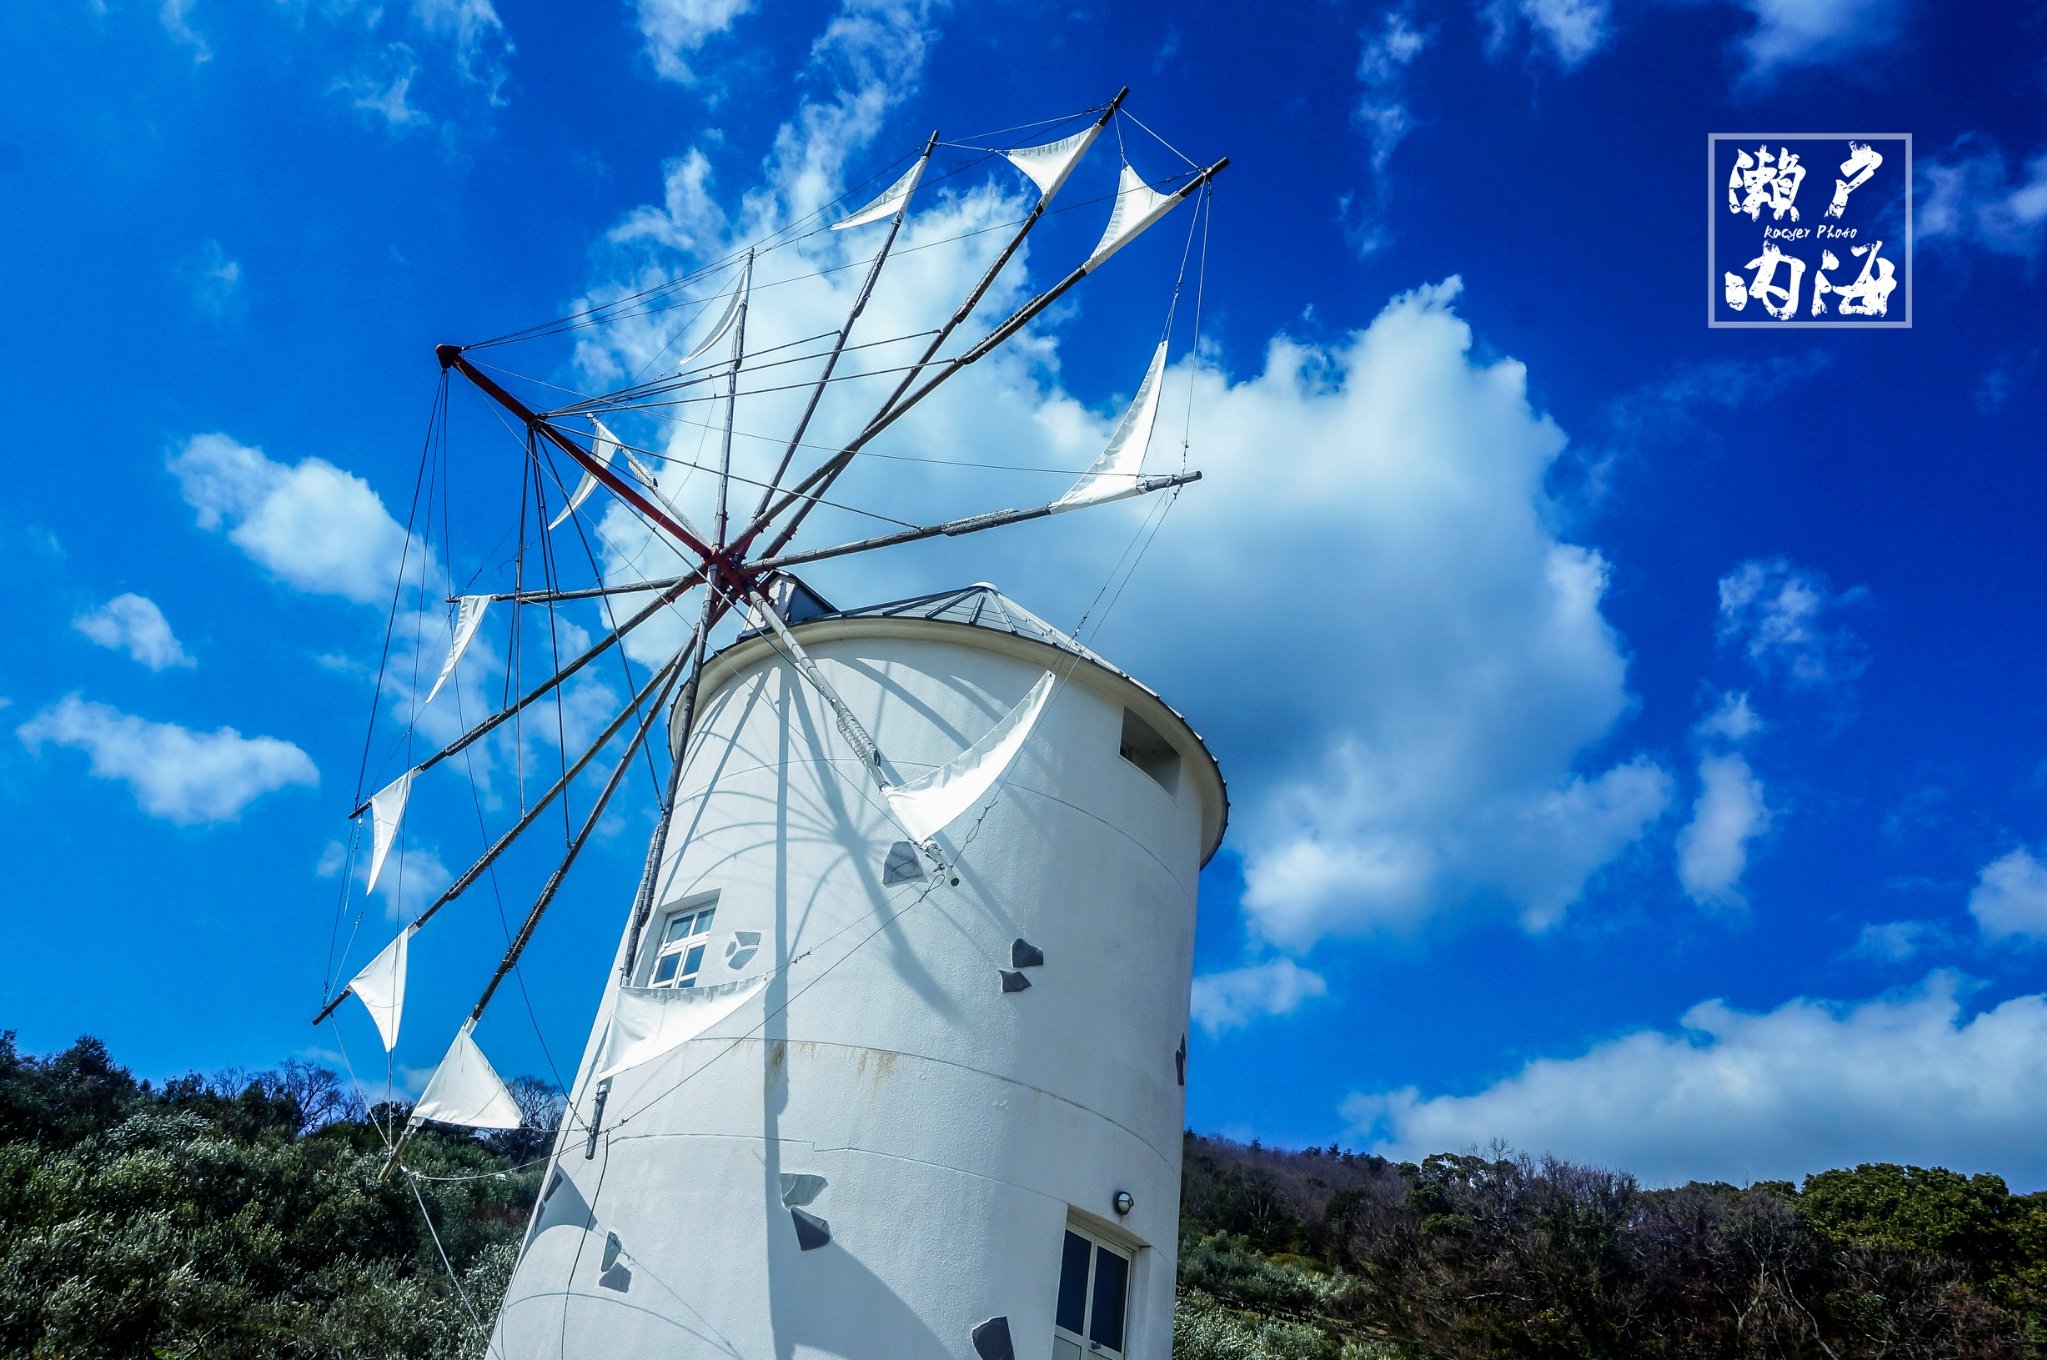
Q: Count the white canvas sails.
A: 12